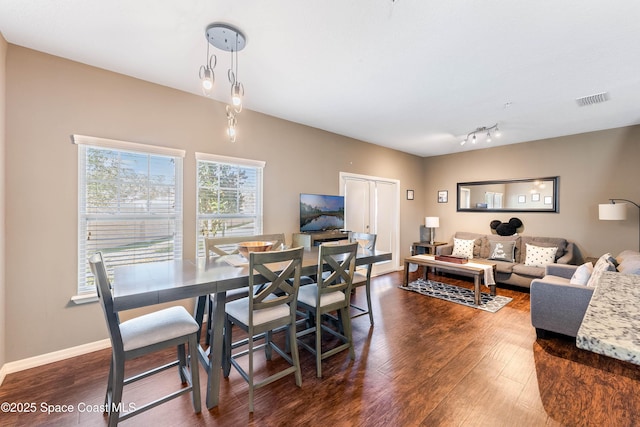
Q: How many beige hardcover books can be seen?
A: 0